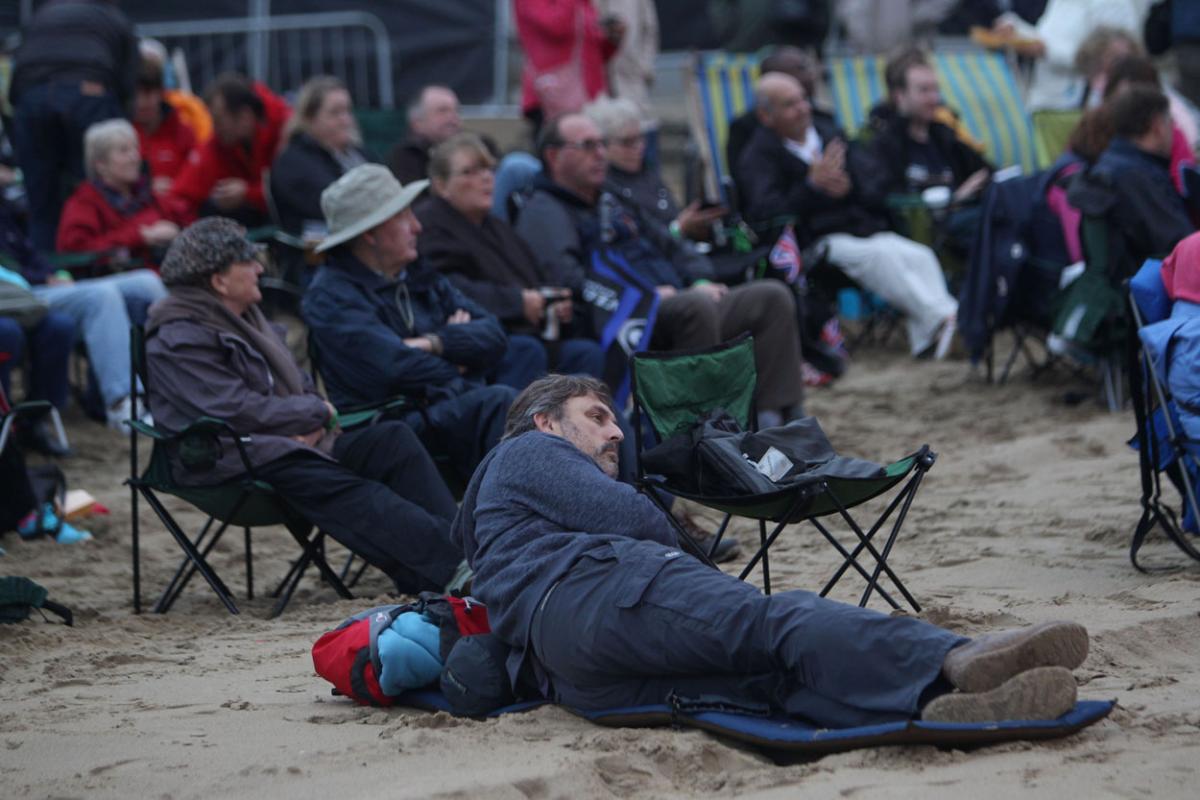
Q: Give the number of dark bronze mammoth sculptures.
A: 0